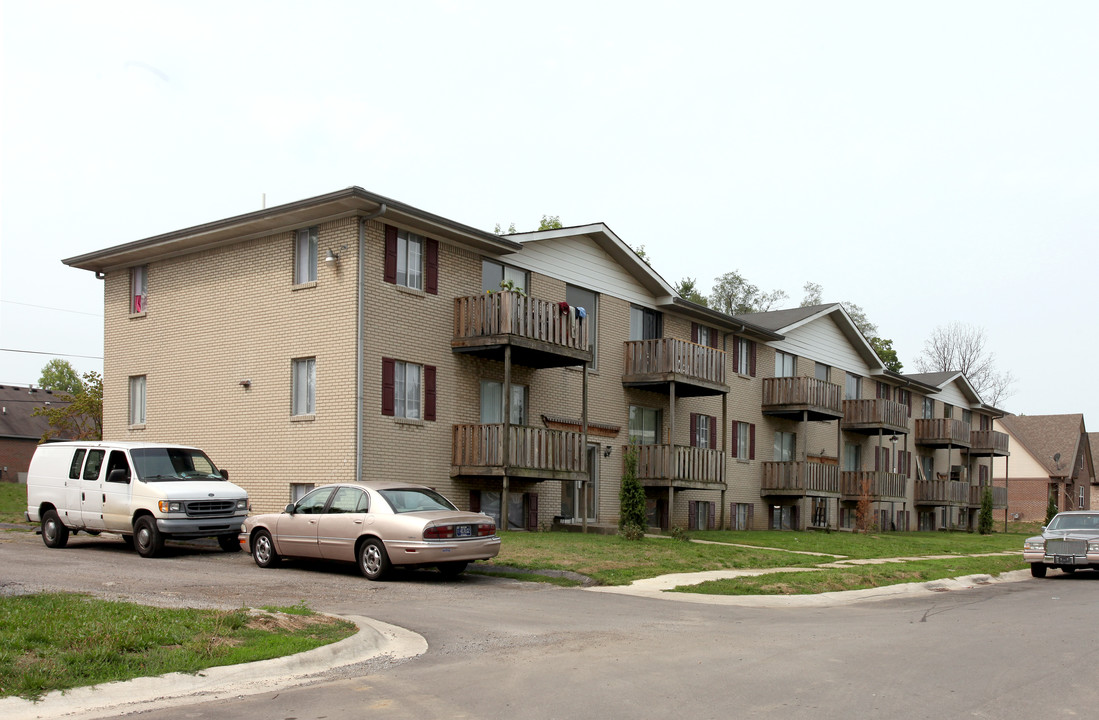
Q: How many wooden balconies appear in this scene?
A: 12